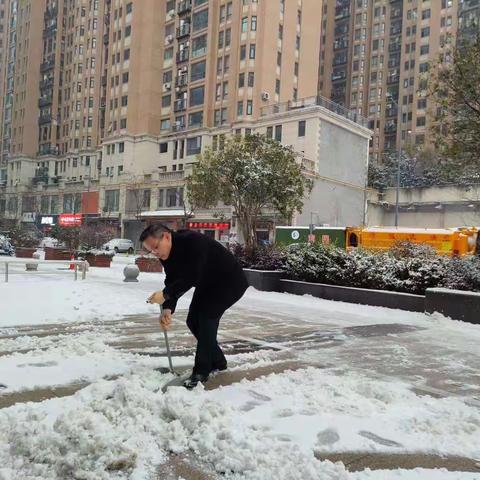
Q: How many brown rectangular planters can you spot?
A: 4